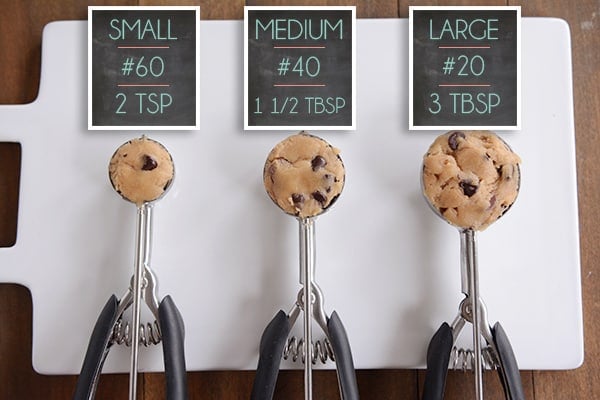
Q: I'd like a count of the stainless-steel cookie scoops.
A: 3